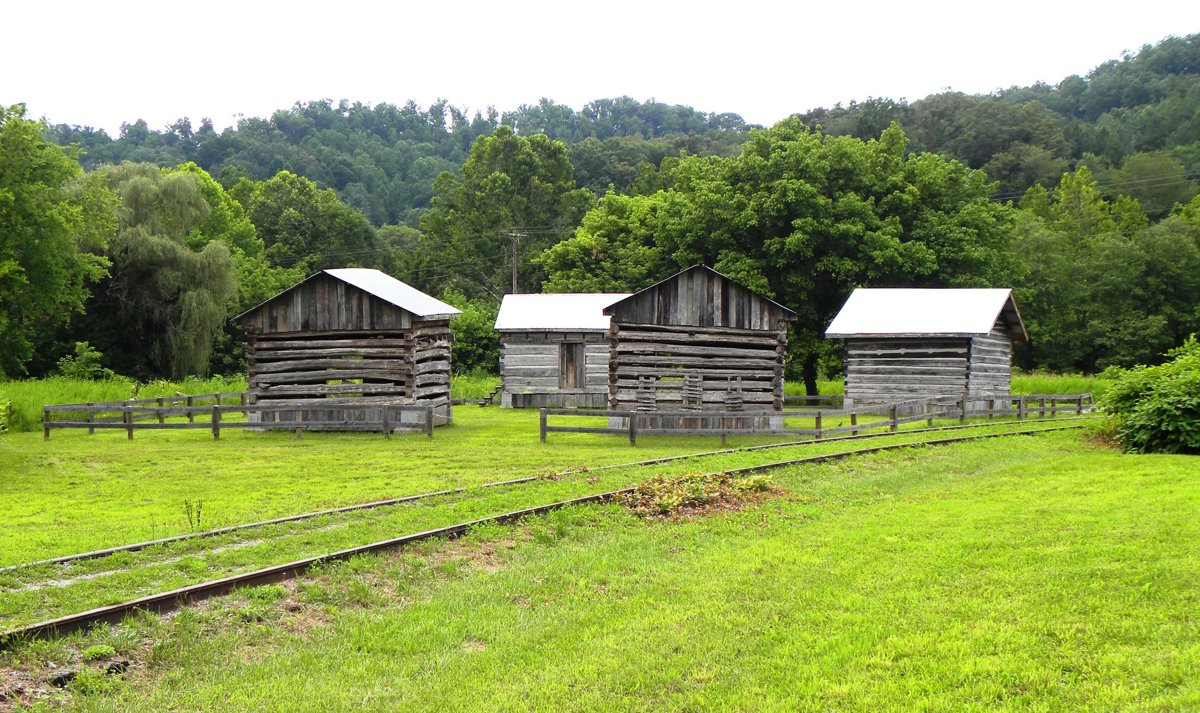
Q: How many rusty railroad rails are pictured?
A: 2